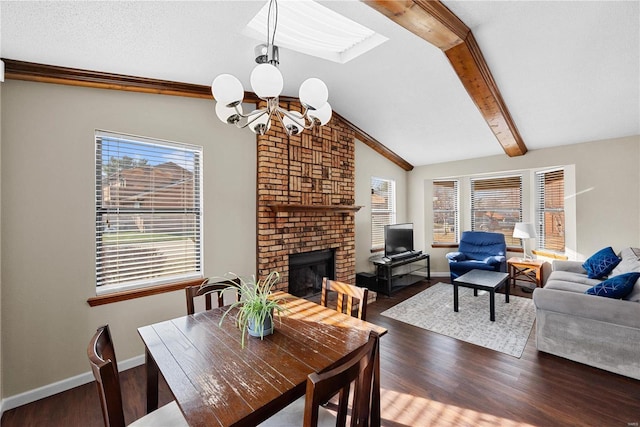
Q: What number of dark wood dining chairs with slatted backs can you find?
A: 4